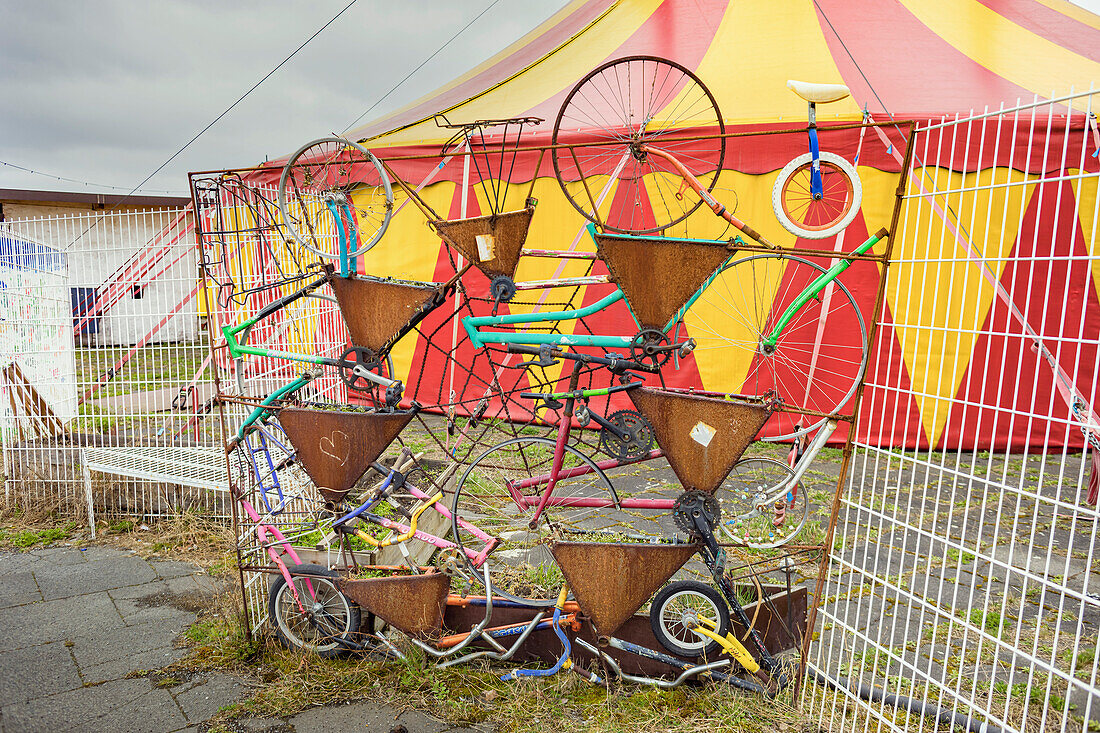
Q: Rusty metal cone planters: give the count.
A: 7